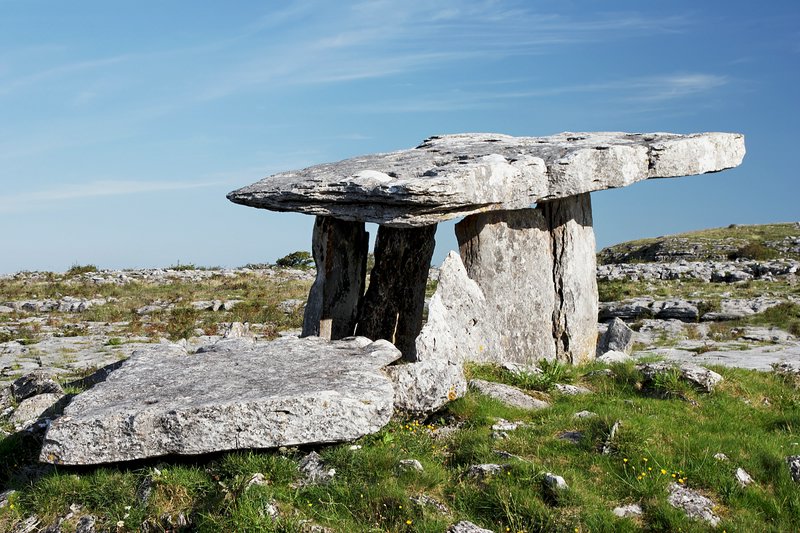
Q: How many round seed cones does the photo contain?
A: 0